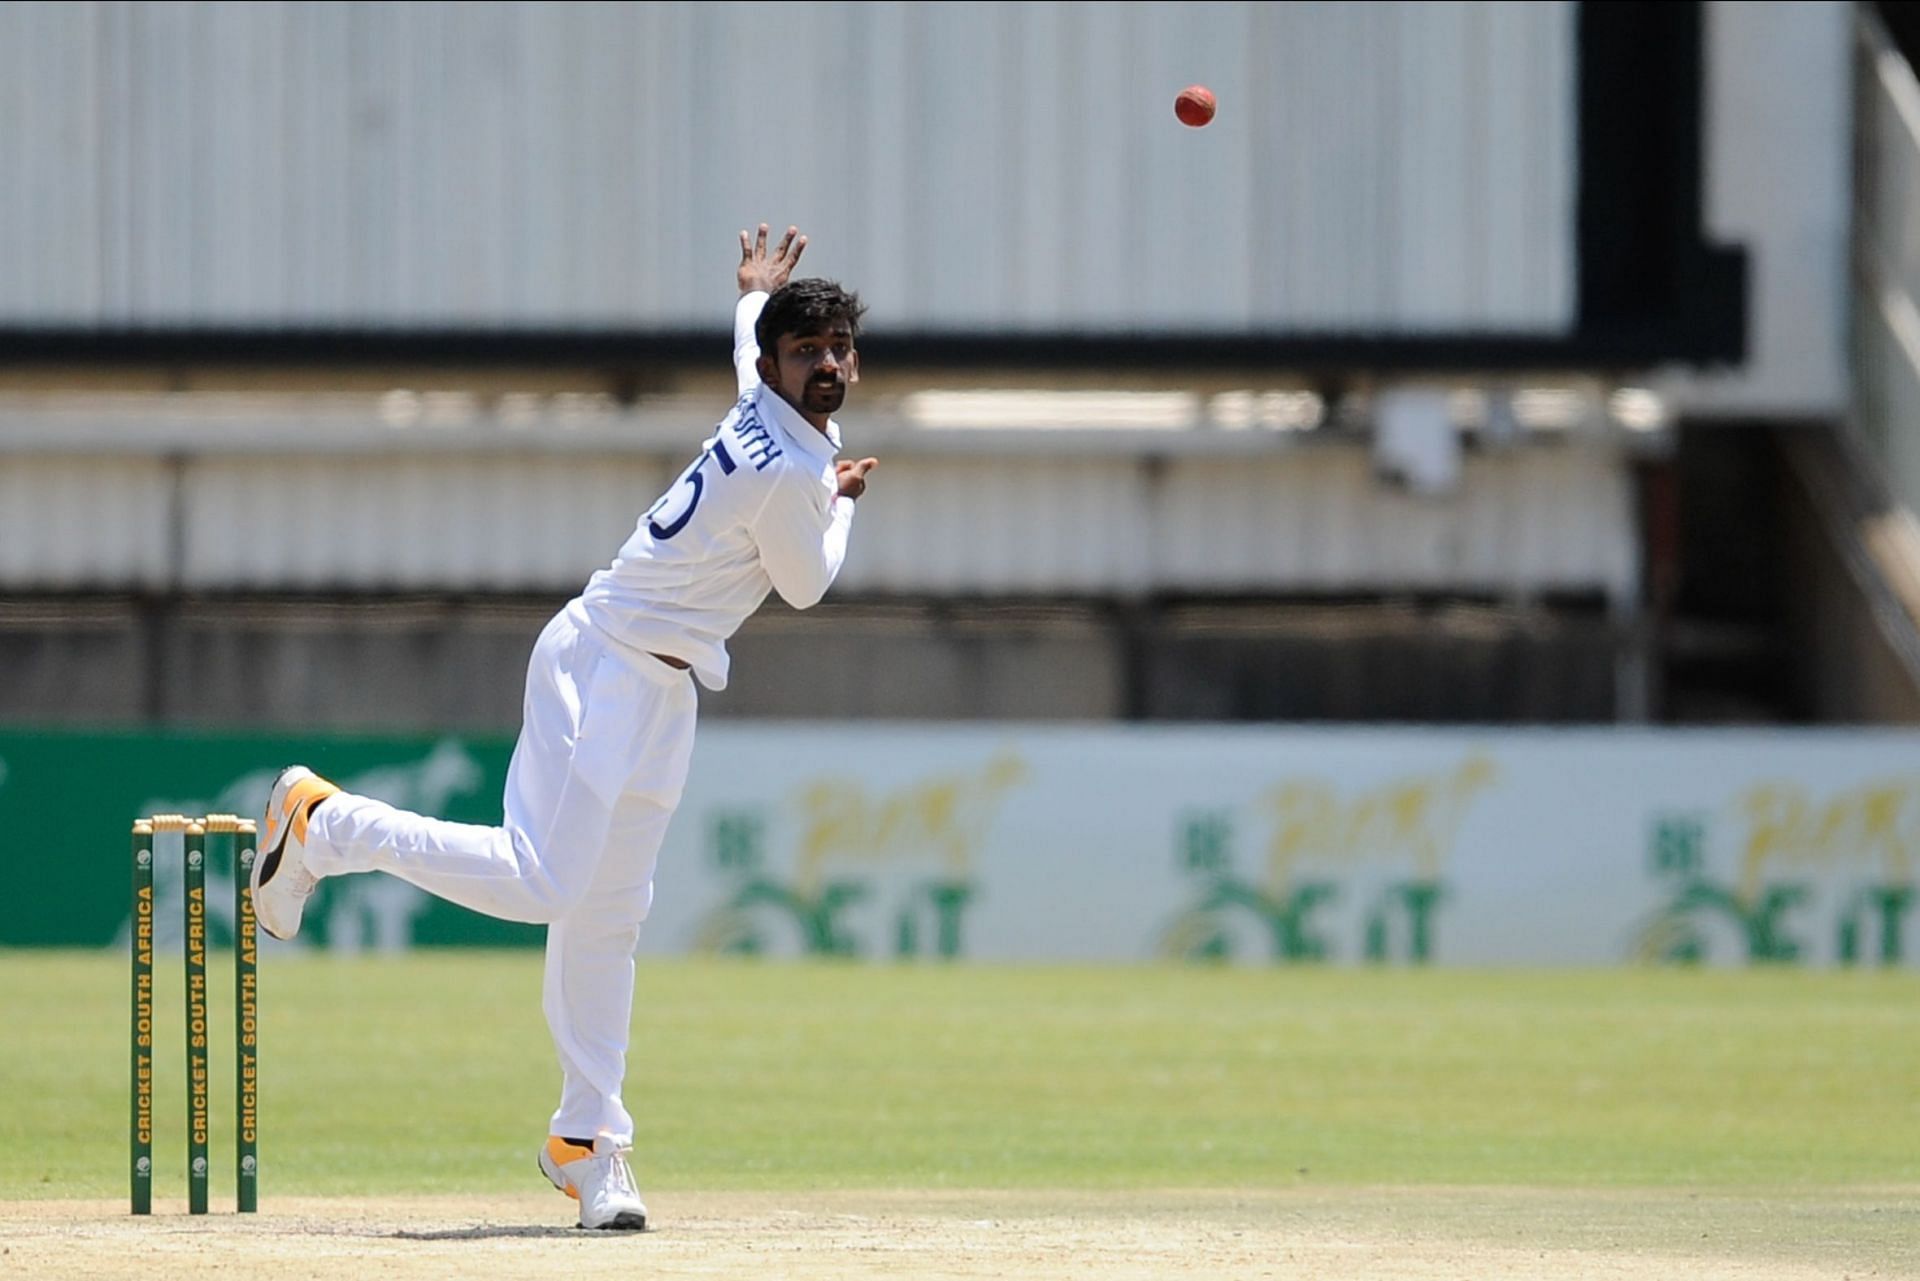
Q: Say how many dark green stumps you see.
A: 3